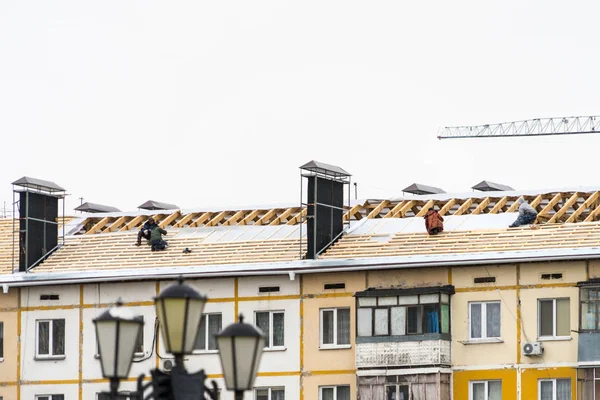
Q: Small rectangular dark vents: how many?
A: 5